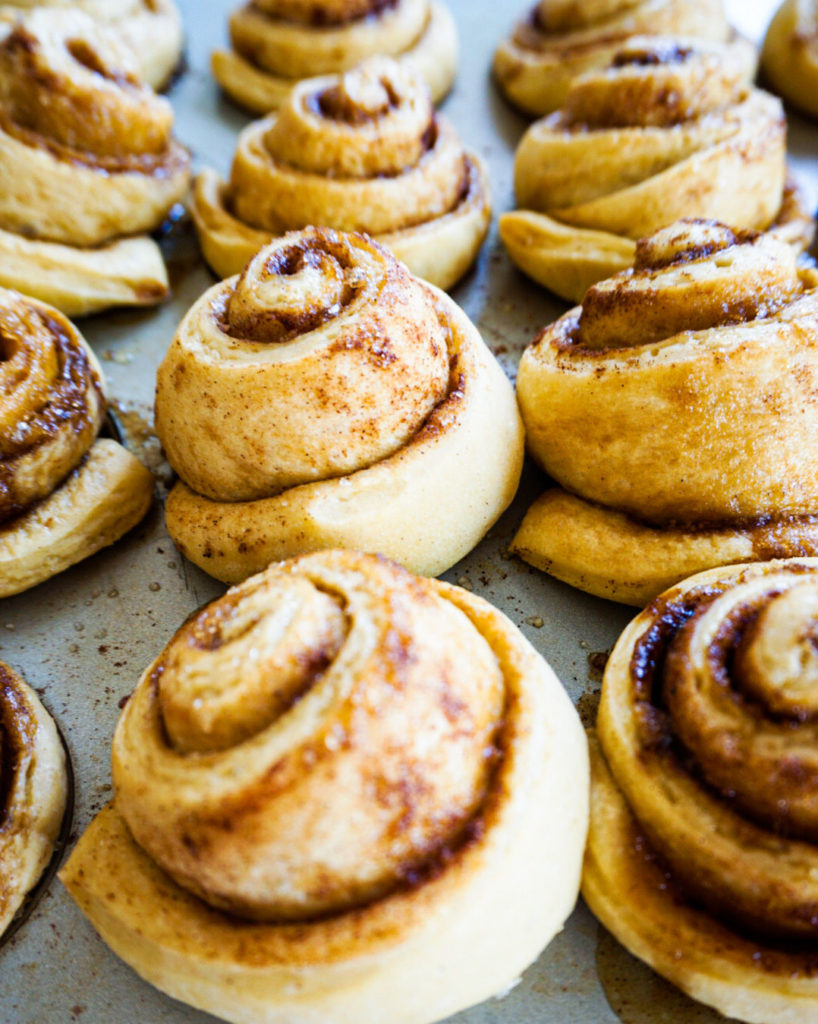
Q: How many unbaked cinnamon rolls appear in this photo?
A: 0